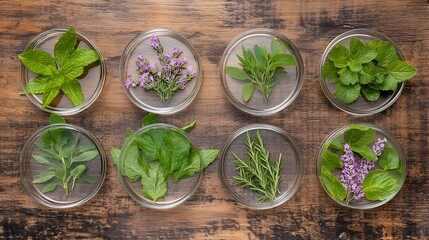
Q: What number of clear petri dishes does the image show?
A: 8